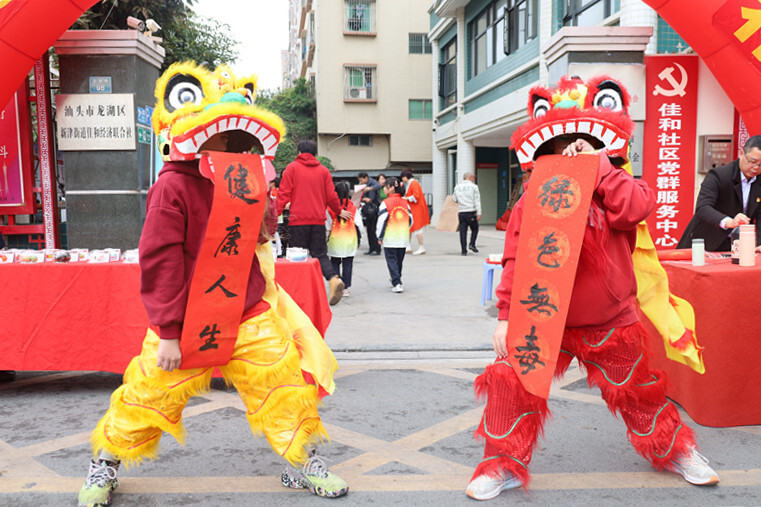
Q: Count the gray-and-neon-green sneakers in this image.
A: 2